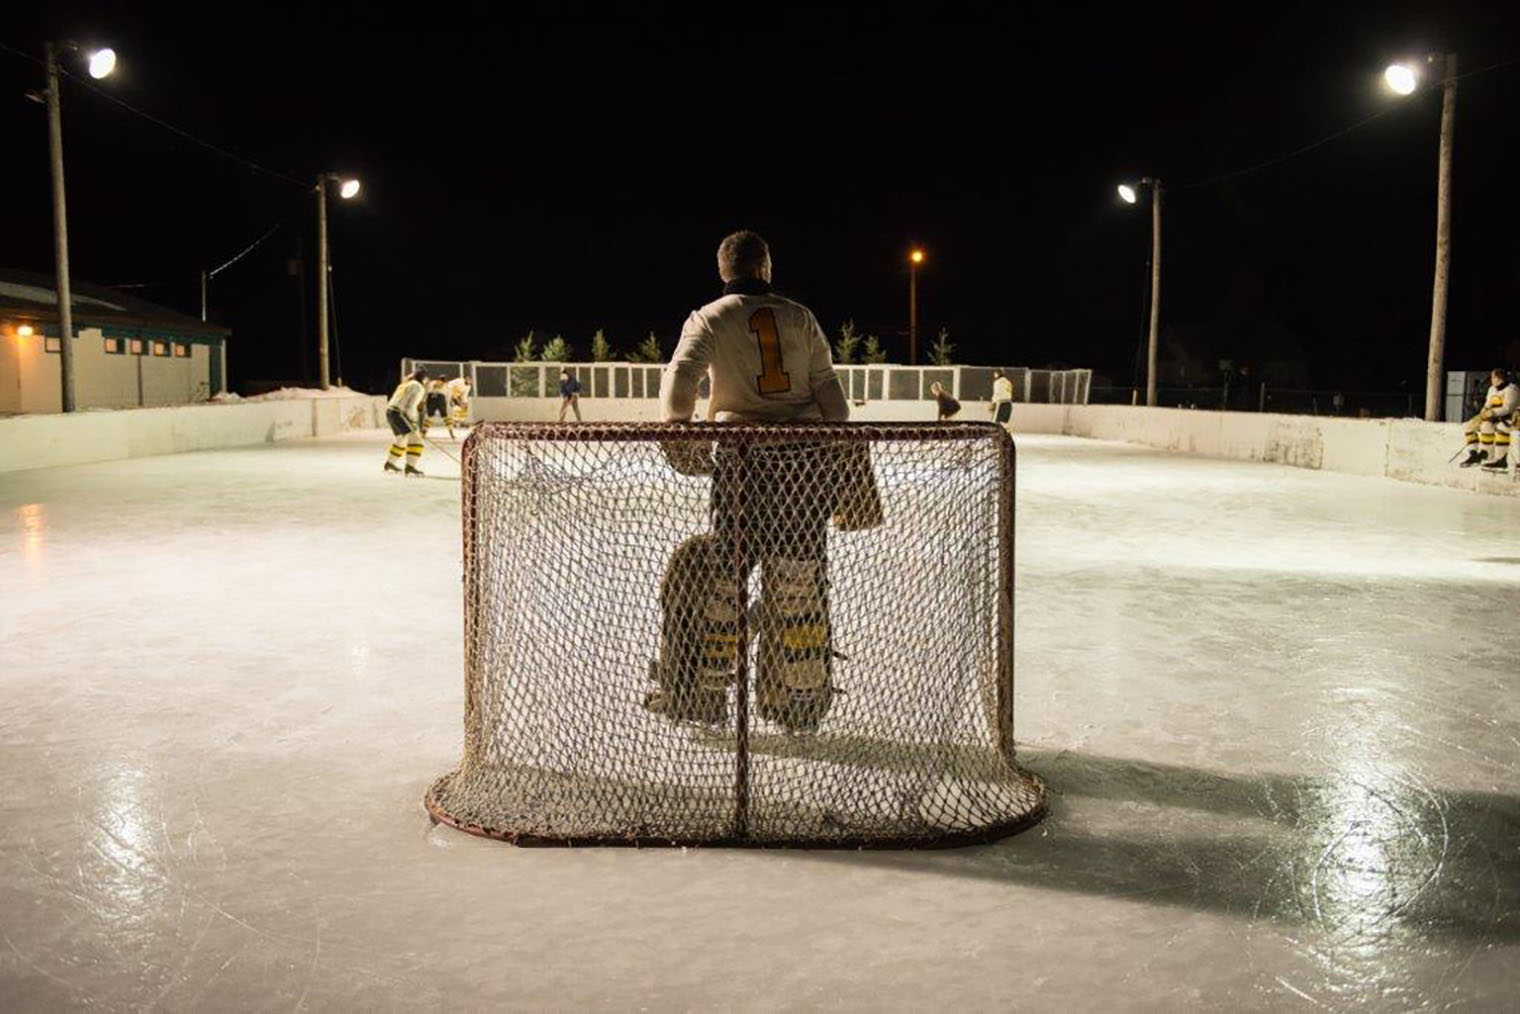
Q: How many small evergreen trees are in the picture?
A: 7